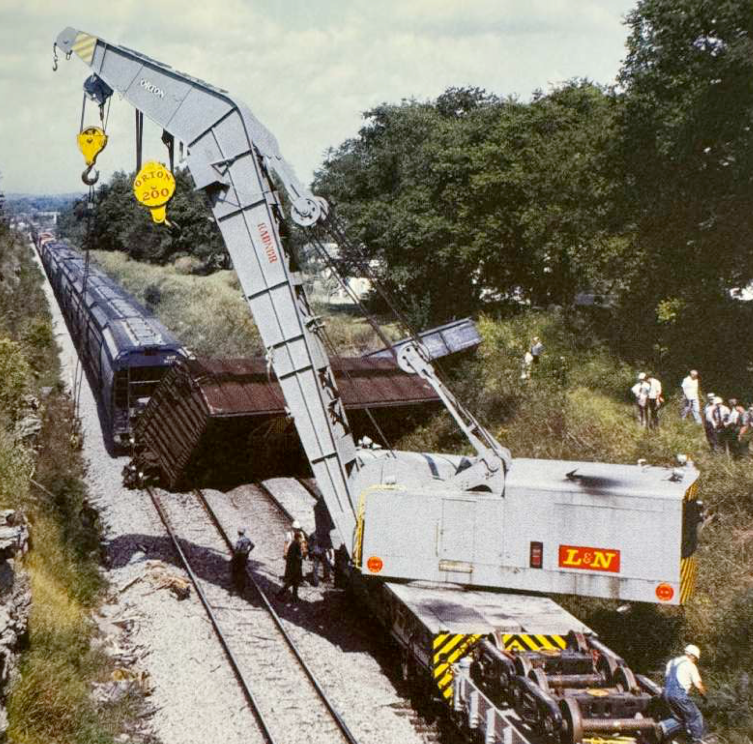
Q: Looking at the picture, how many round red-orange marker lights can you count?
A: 2